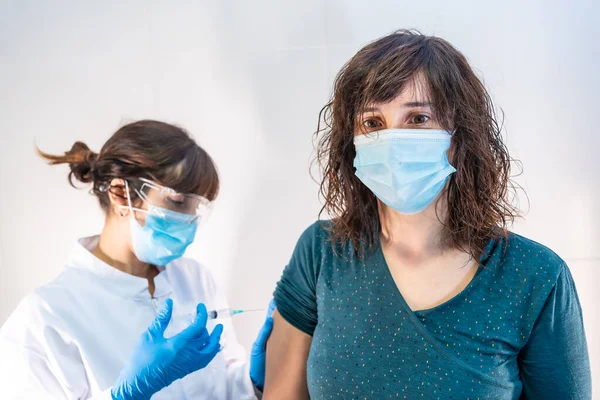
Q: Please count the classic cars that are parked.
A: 0